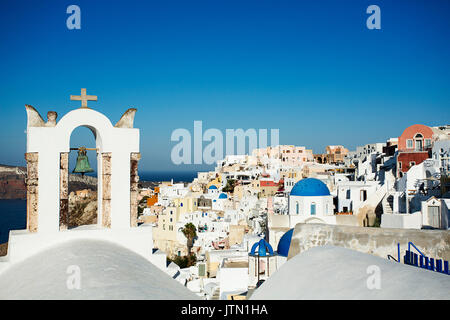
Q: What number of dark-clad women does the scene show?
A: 0